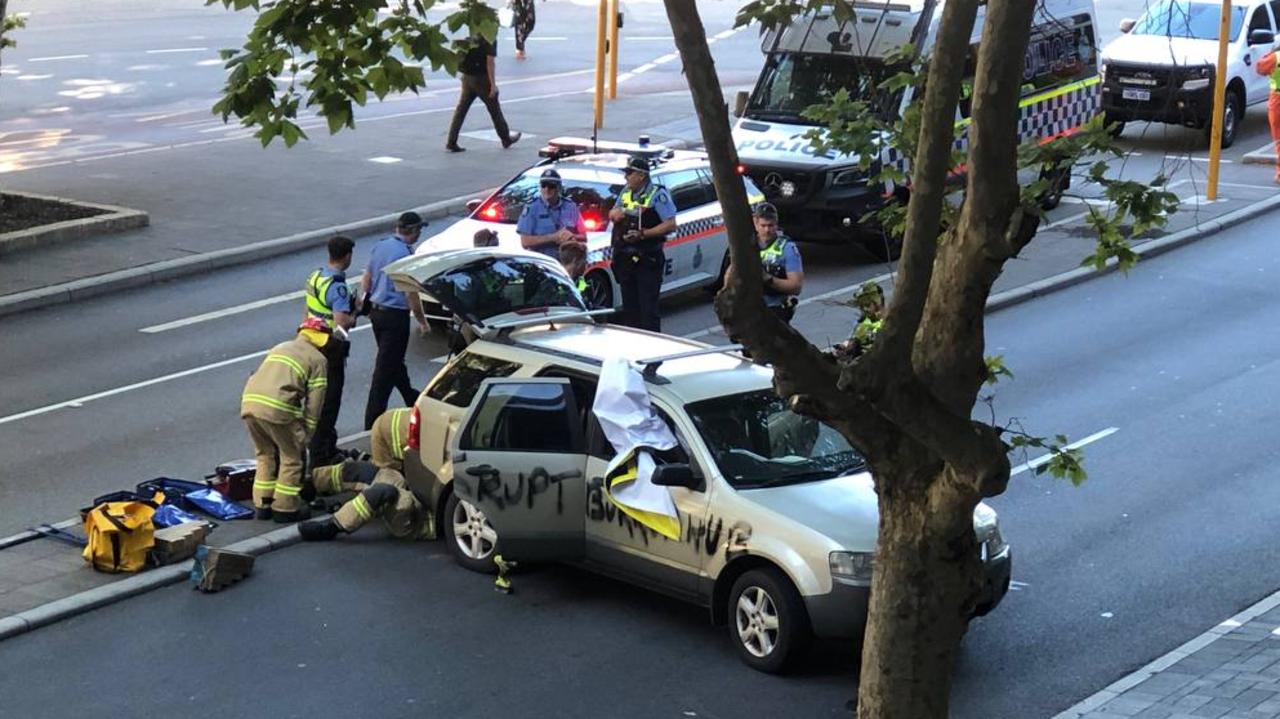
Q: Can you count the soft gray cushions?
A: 0